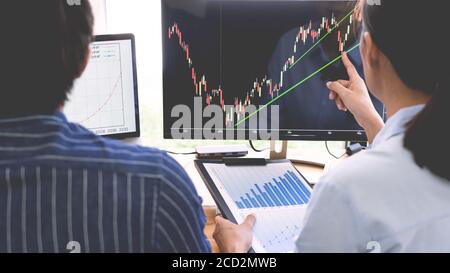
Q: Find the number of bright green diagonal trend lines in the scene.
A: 2